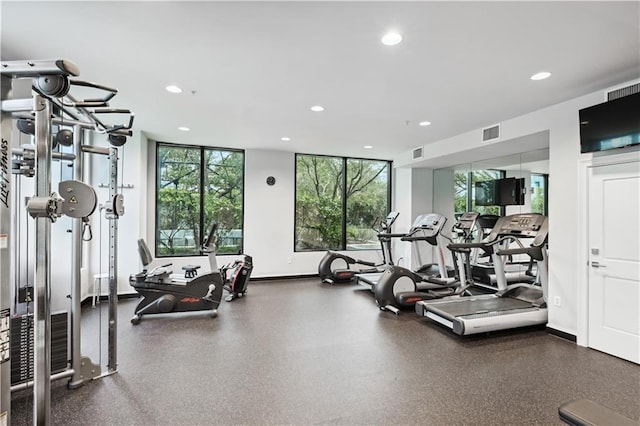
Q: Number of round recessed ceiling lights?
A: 8